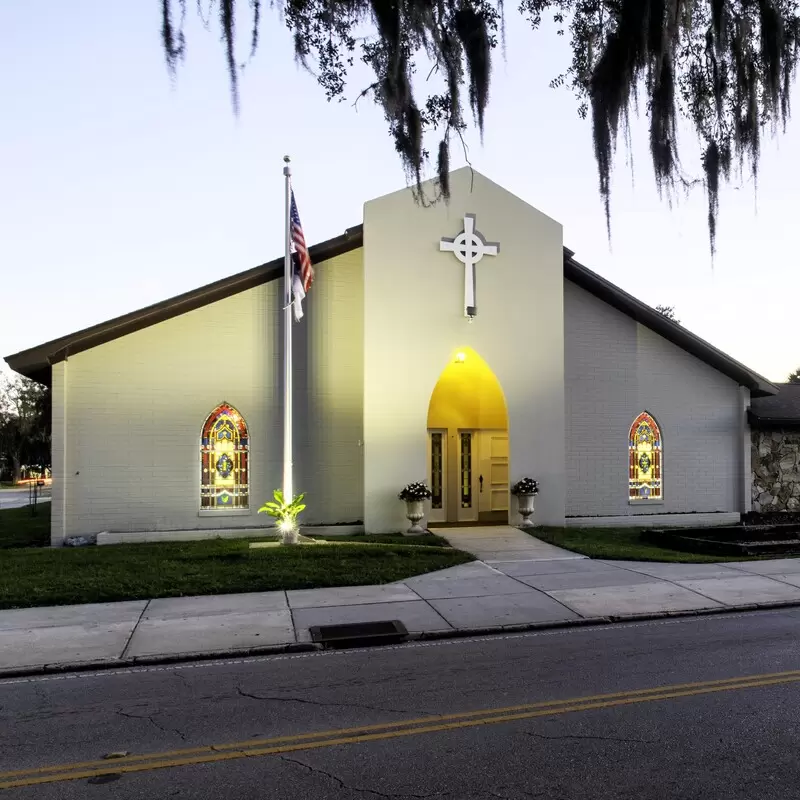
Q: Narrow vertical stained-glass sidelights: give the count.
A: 2